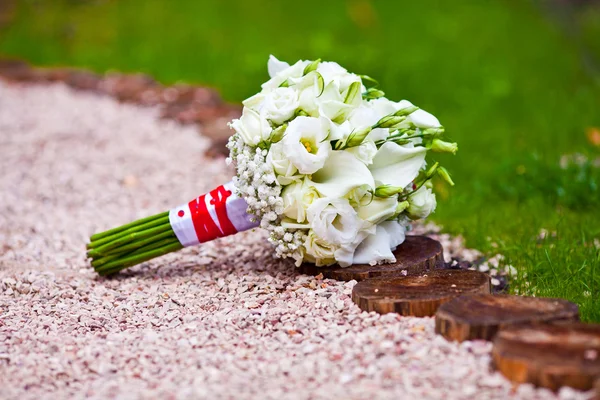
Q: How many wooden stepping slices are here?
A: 4